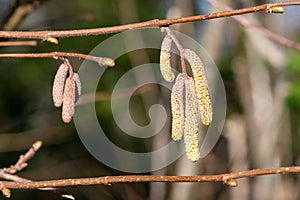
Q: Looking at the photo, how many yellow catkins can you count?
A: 4